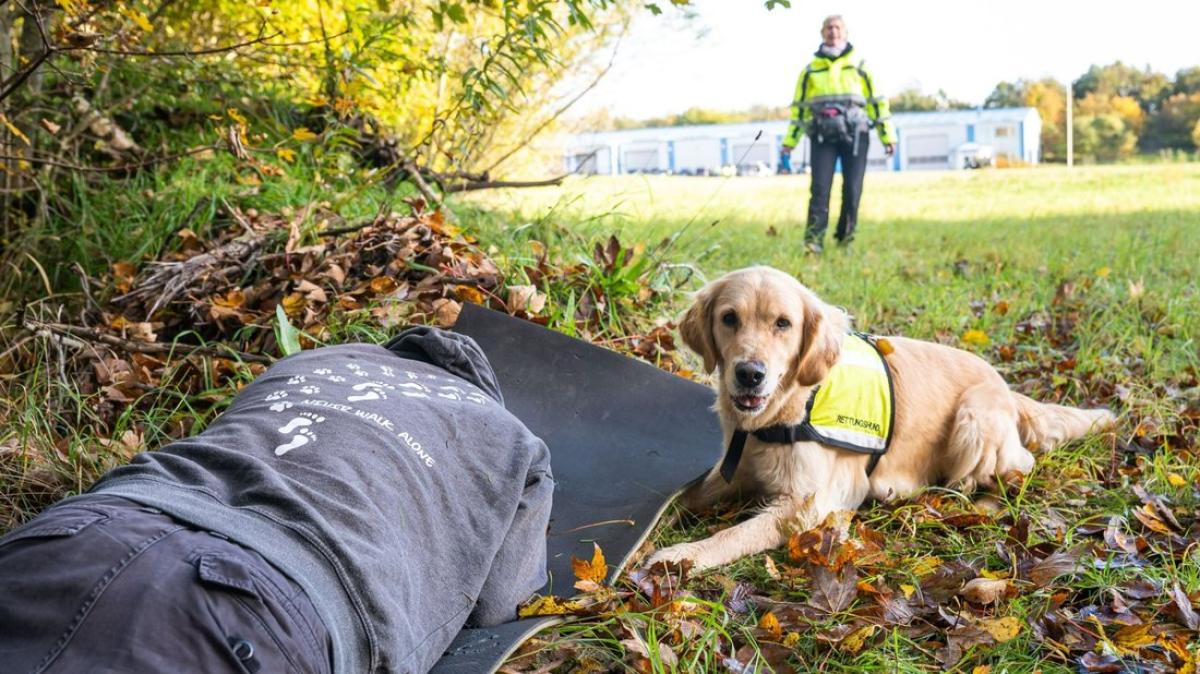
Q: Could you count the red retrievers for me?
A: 0